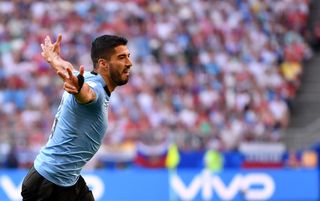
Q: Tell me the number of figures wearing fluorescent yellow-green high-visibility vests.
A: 1